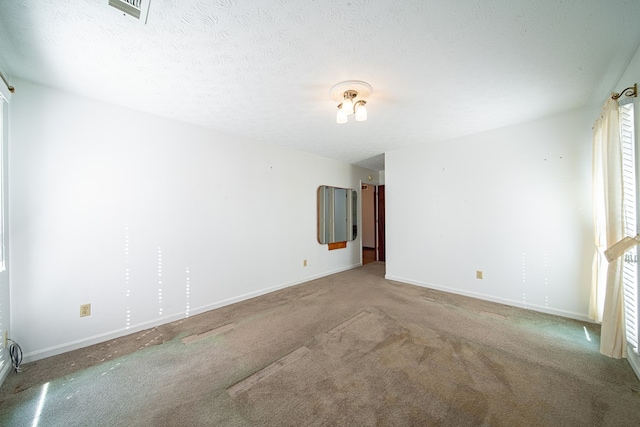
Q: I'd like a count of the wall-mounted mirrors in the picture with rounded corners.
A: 1